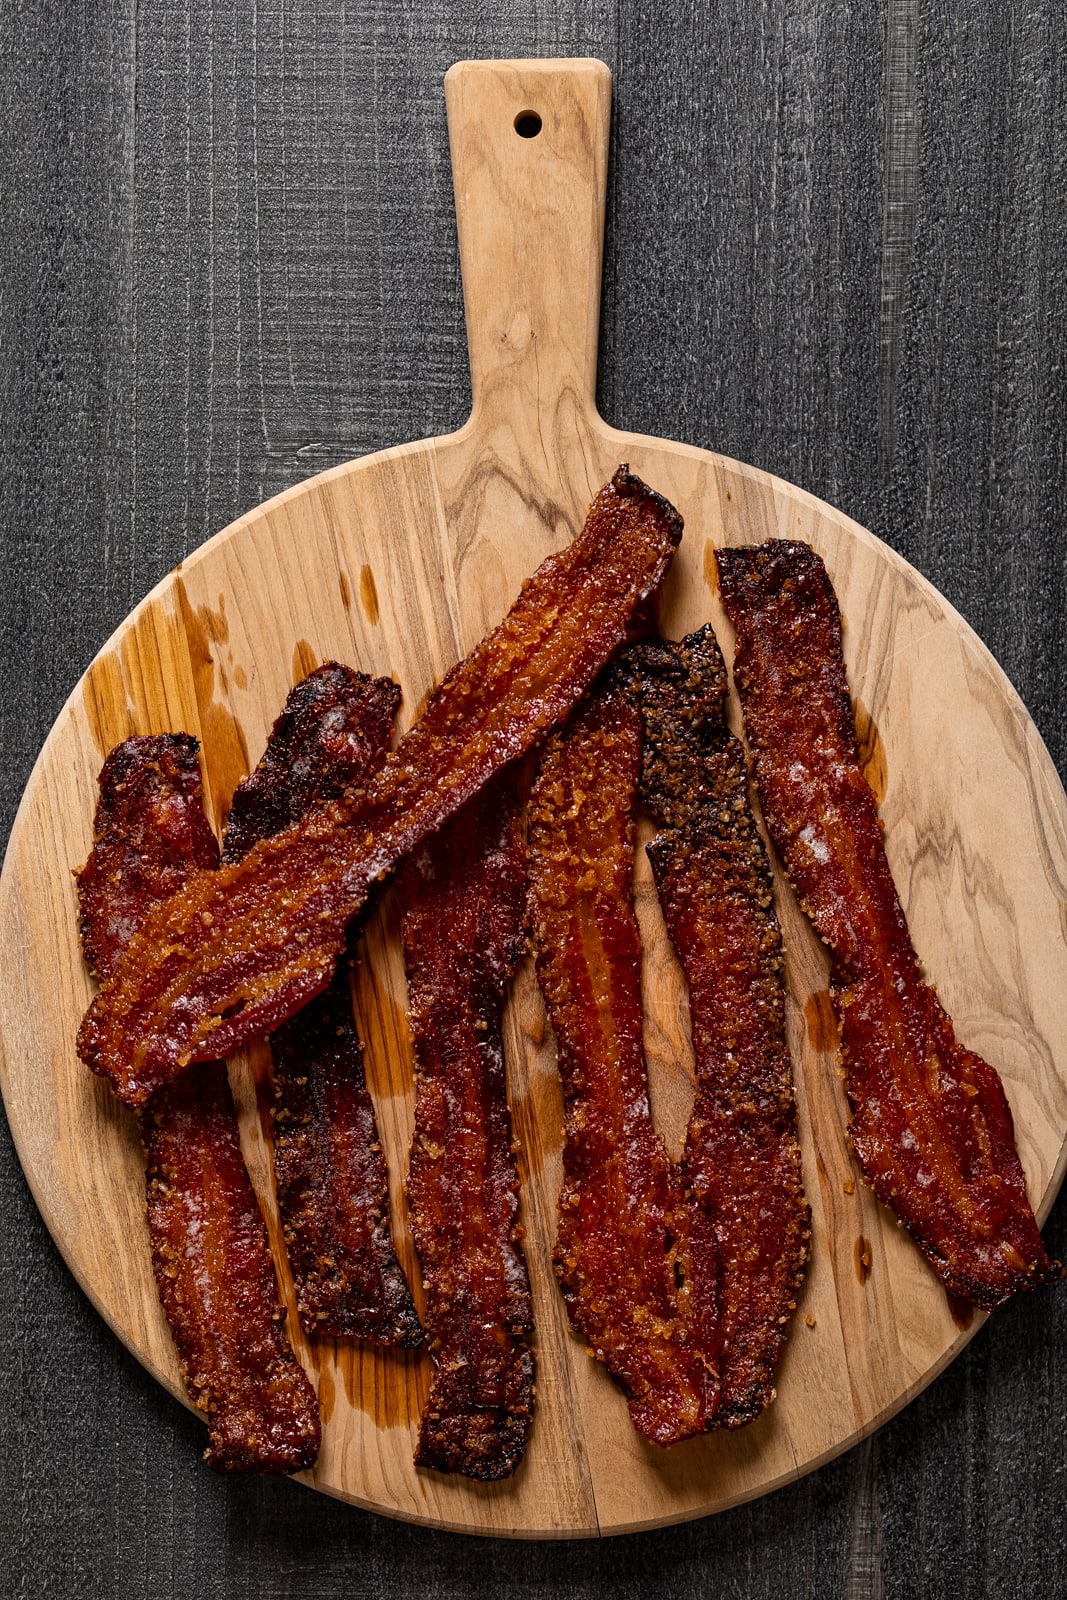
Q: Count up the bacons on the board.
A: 7